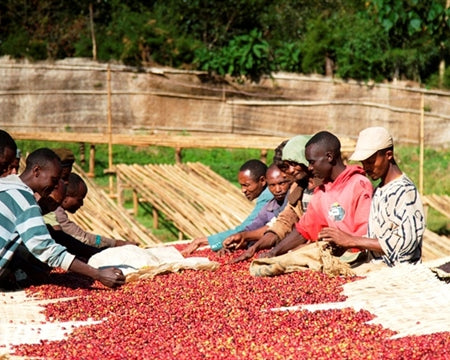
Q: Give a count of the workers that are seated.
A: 0